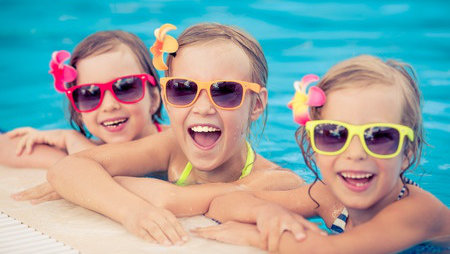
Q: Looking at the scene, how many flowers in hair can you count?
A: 3